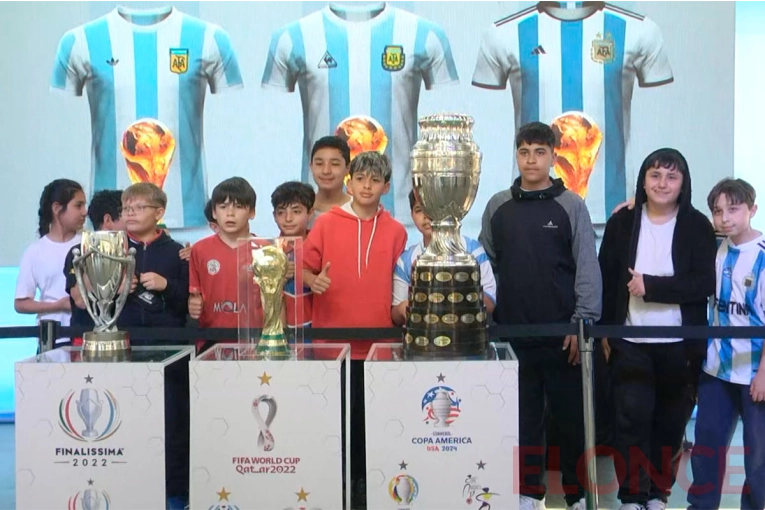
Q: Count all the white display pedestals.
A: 3